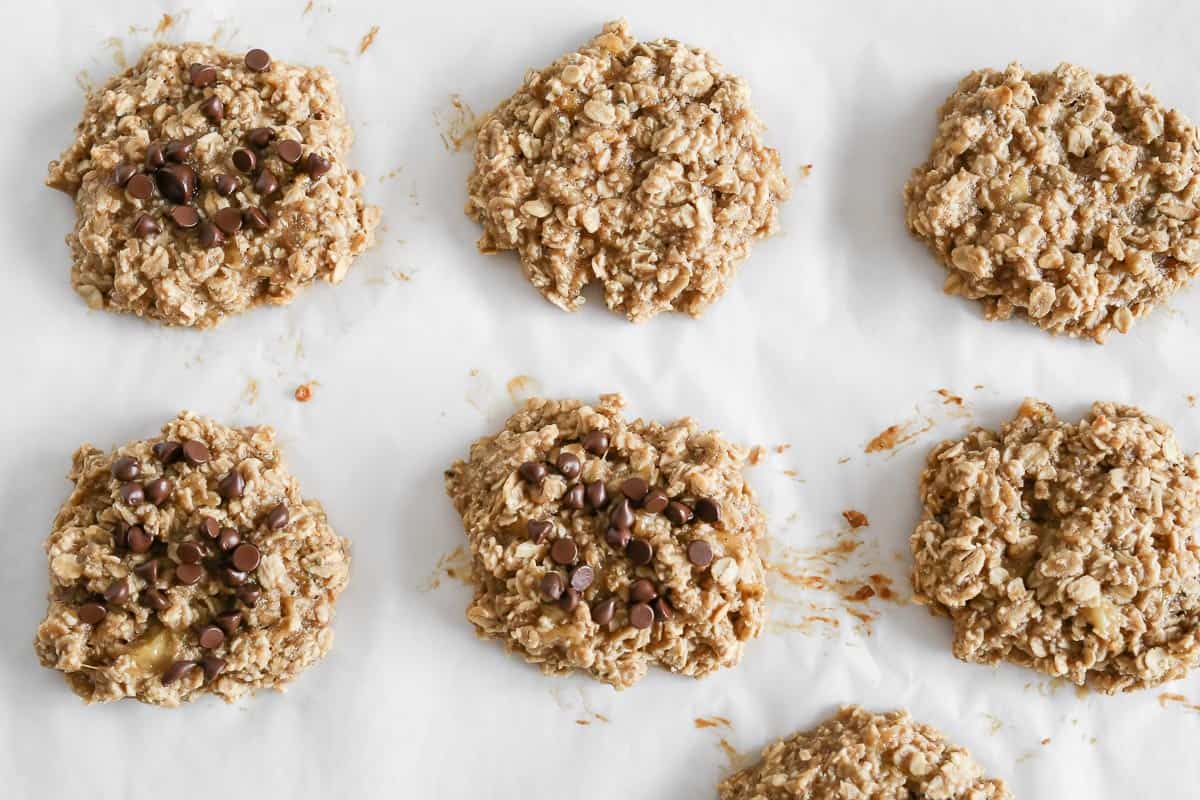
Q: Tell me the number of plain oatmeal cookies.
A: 4